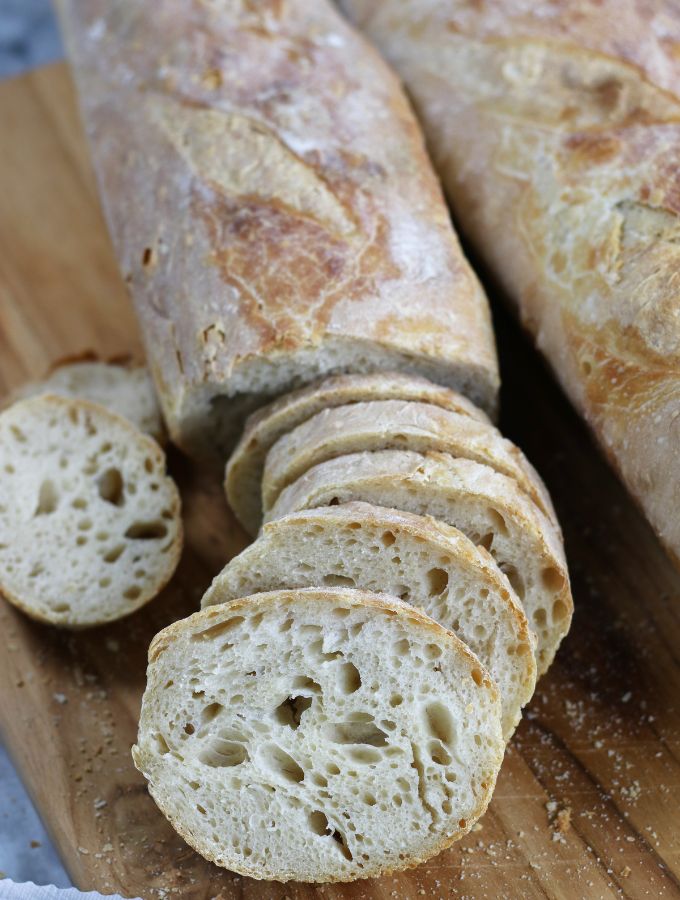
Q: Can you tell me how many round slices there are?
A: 7